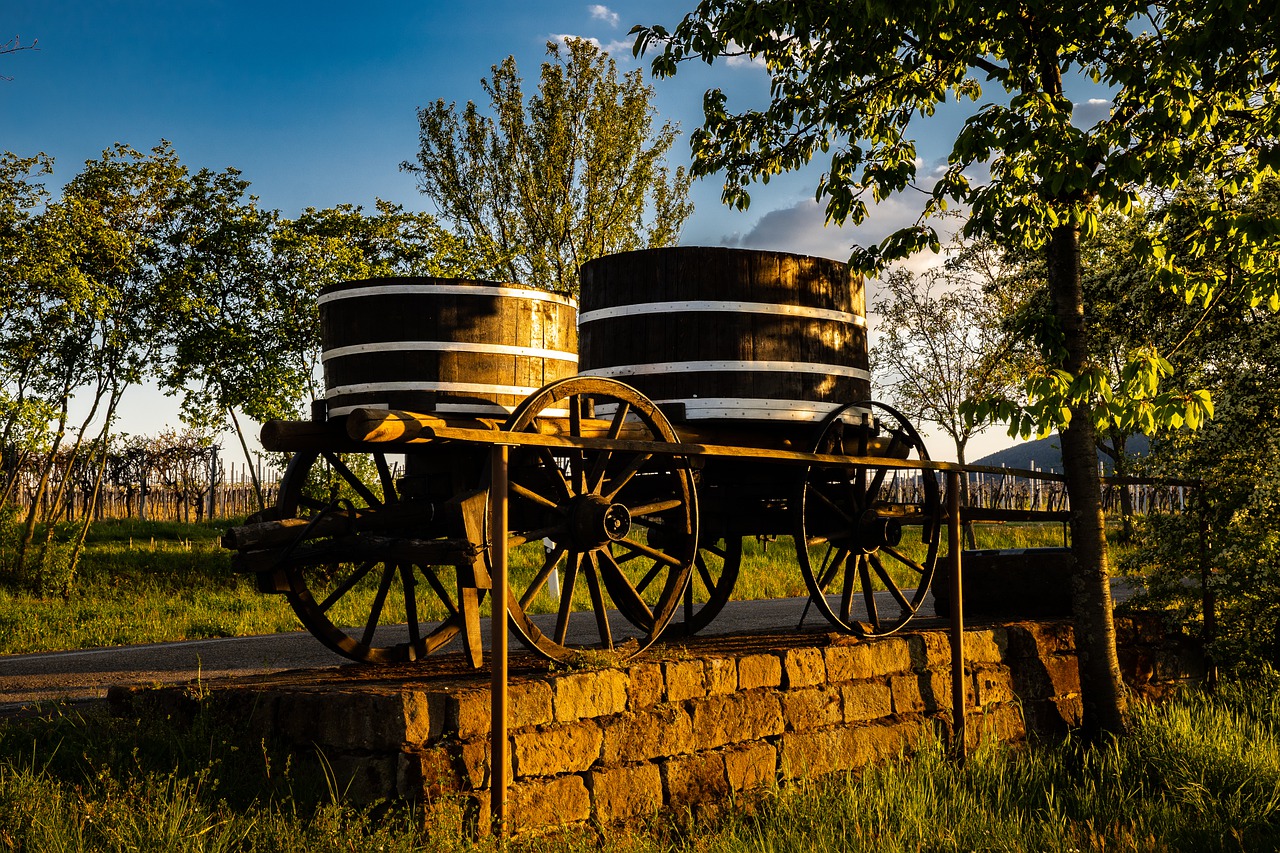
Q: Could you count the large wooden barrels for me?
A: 2